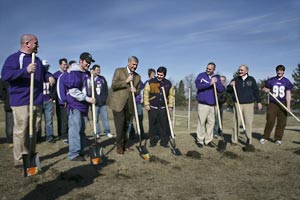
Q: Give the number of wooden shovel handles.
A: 7